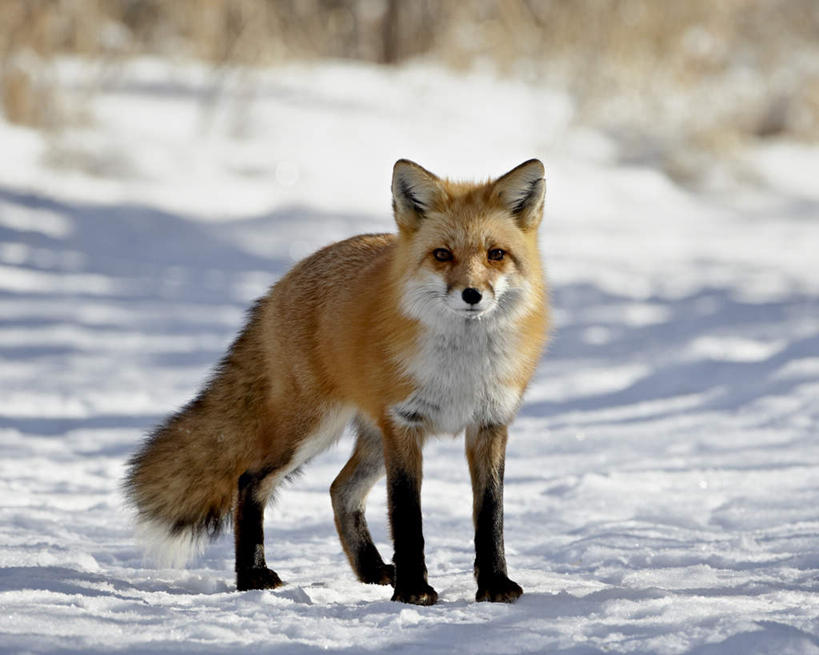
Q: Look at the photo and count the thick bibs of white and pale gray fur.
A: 1